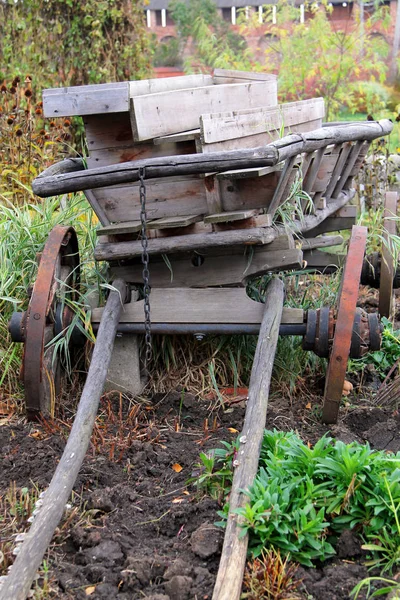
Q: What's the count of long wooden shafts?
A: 2